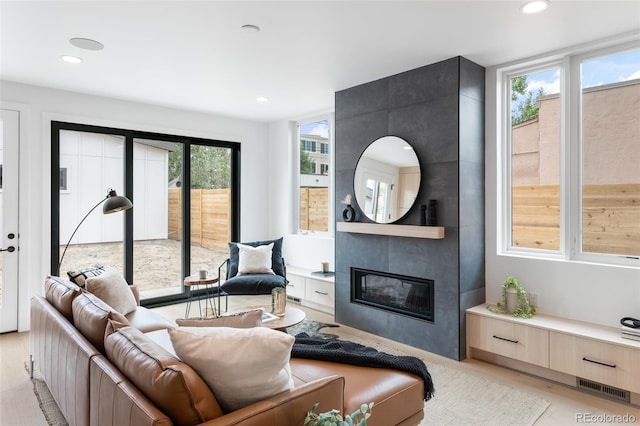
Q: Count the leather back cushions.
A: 3